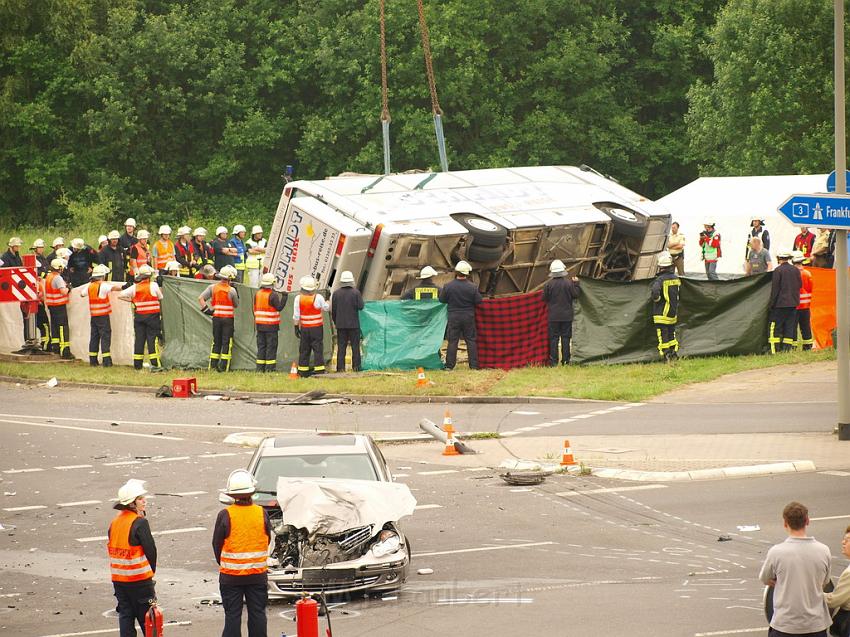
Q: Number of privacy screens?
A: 6